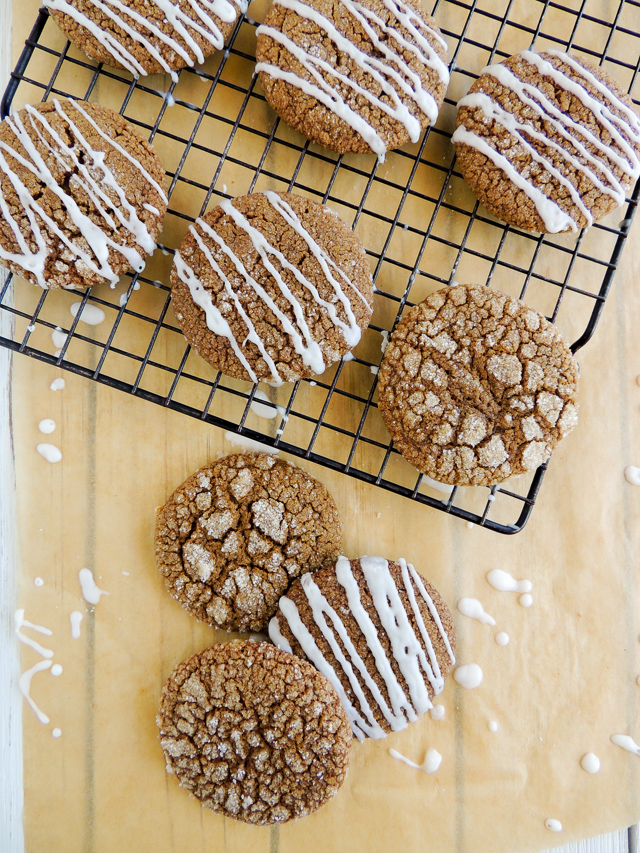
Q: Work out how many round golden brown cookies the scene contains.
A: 9